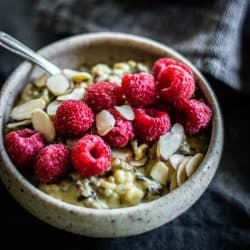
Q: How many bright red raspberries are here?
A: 11